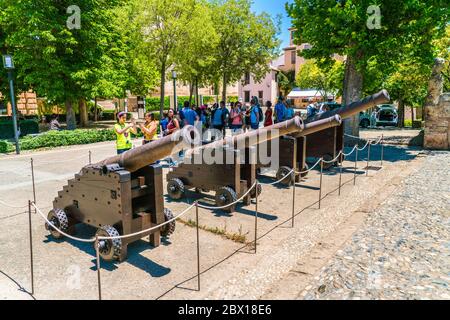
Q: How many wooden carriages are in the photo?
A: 4